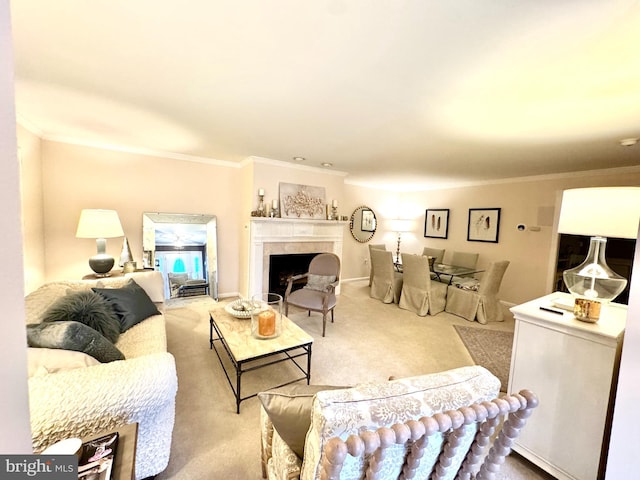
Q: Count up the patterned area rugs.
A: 1